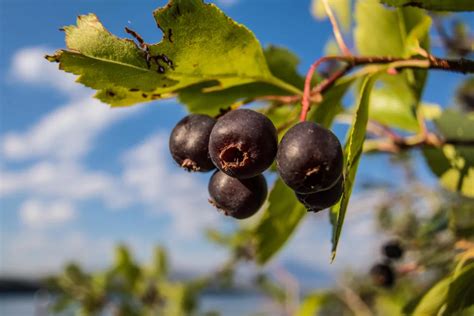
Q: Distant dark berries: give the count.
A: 2